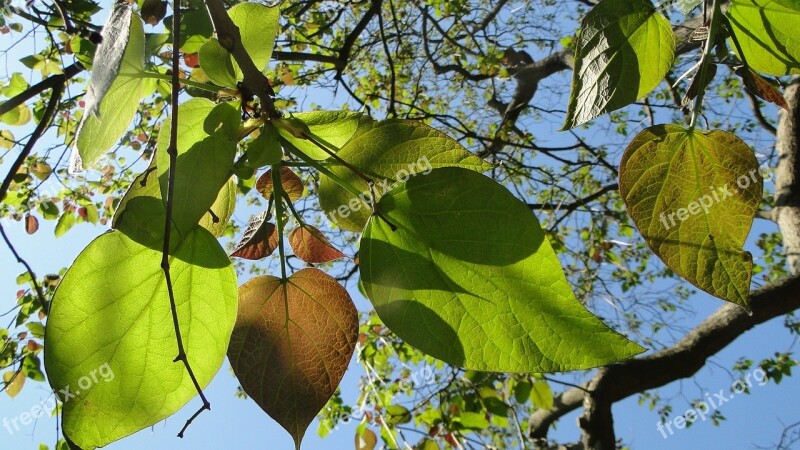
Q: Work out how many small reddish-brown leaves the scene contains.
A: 3